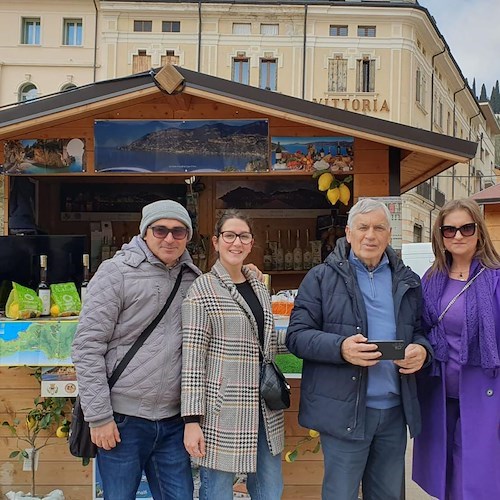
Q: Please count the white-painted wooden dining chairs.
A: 0